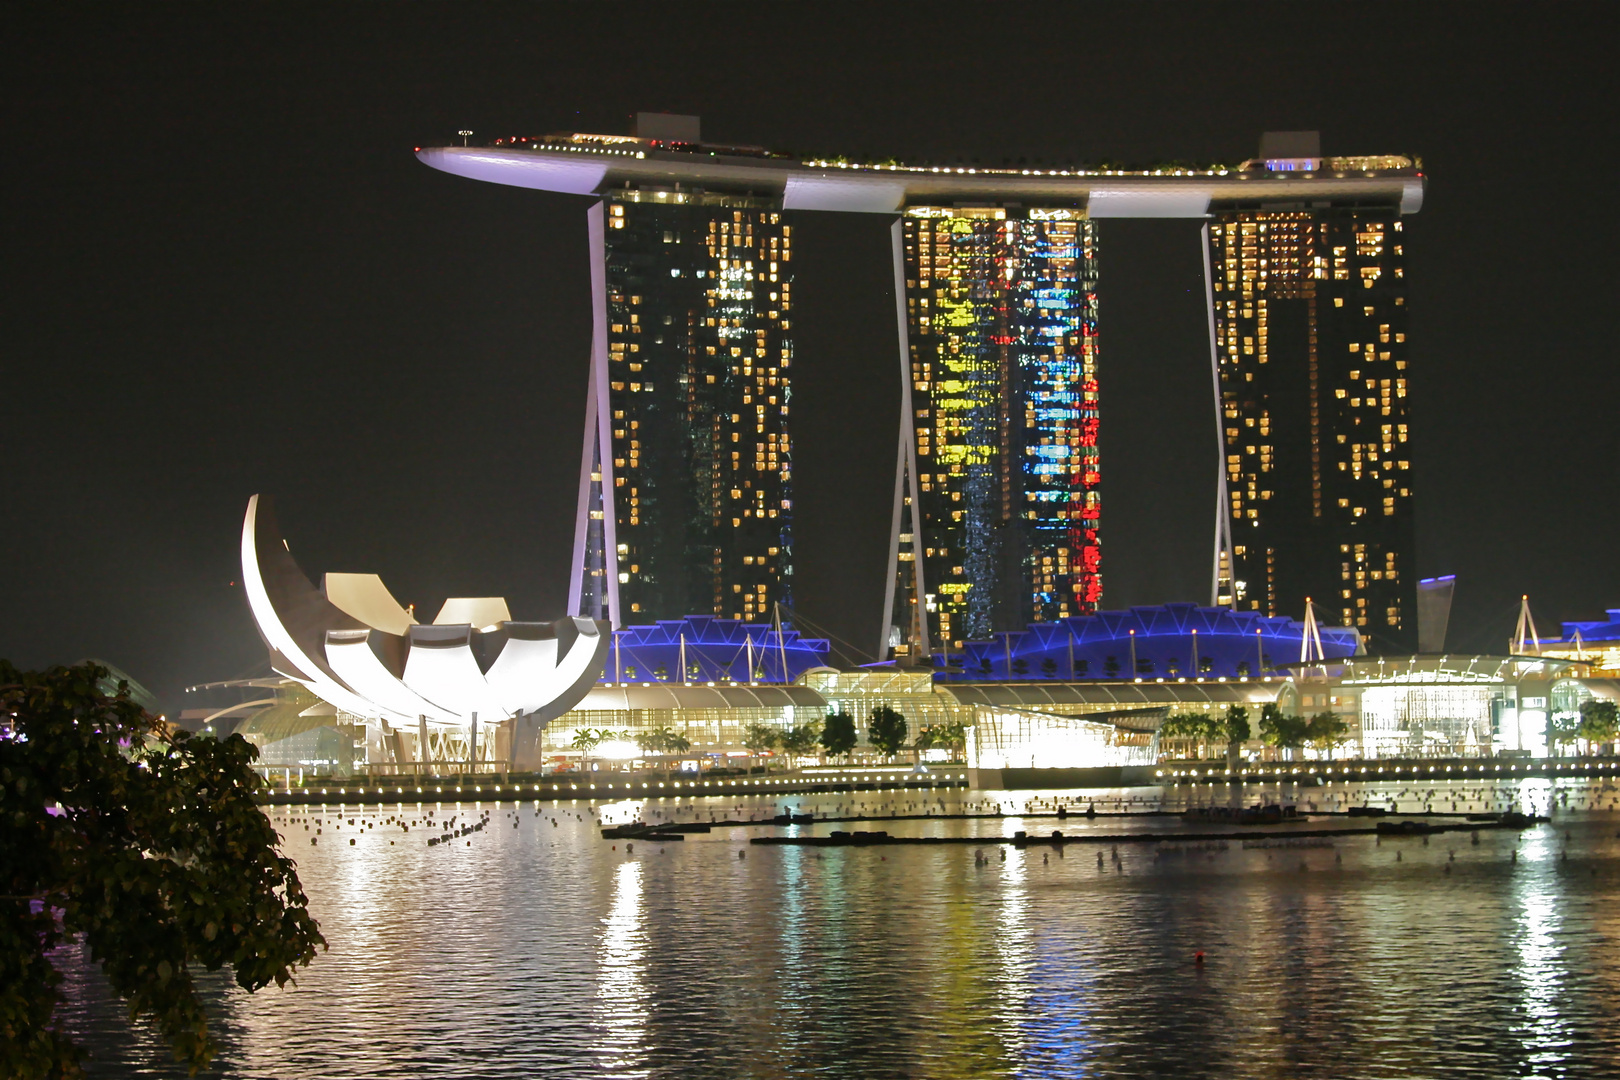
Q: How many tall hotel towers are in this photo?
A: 3